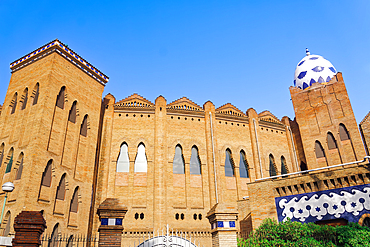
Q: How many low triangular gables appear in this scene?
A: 4